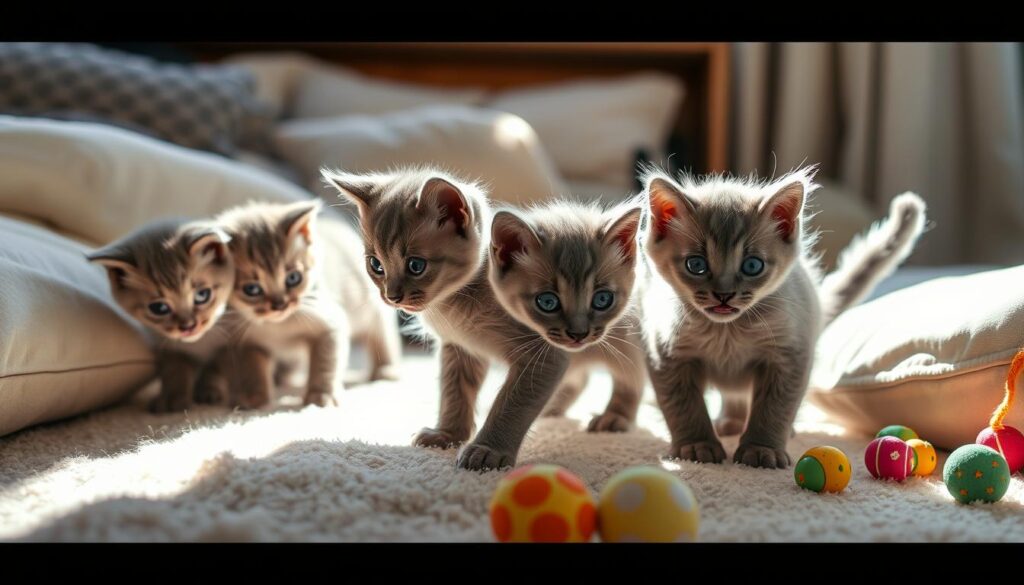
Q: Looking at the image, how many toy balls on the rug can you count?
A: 8